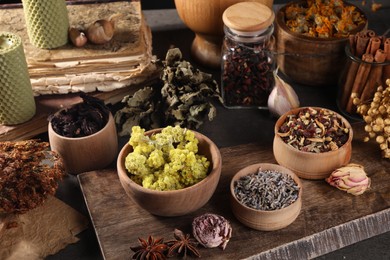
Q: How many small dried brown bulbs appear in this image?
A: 2